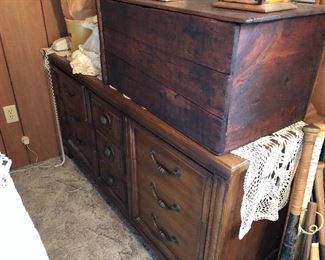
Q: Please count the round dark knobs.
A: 3